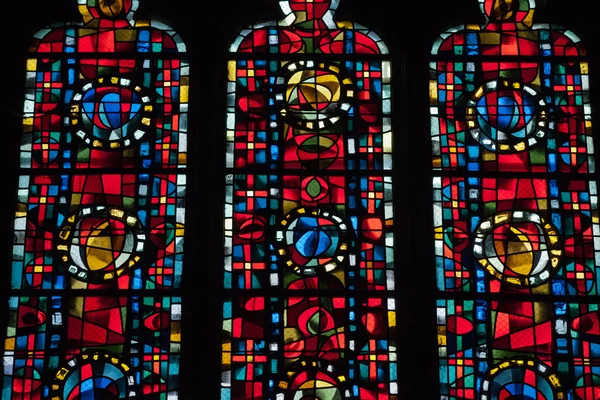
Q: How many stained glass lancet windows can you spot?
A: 3